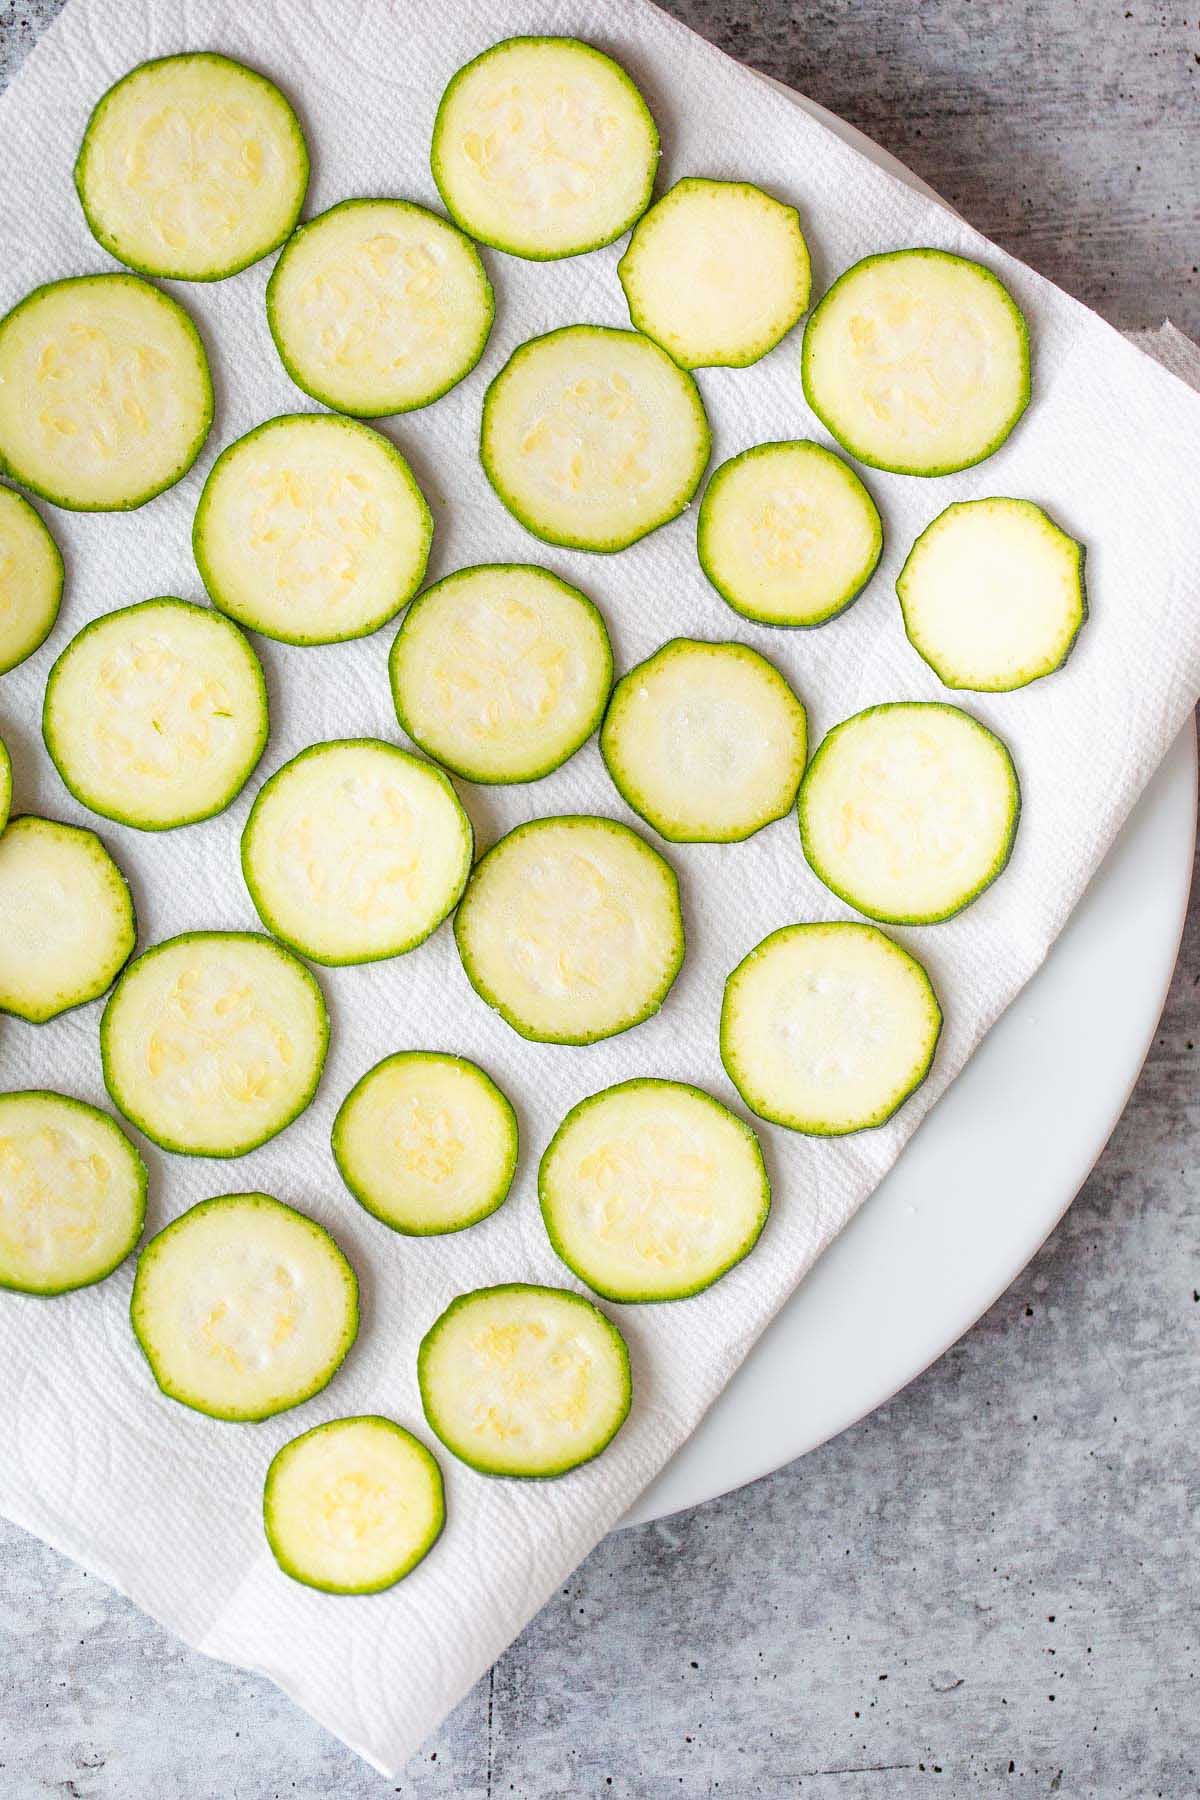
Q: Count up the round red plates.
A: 0